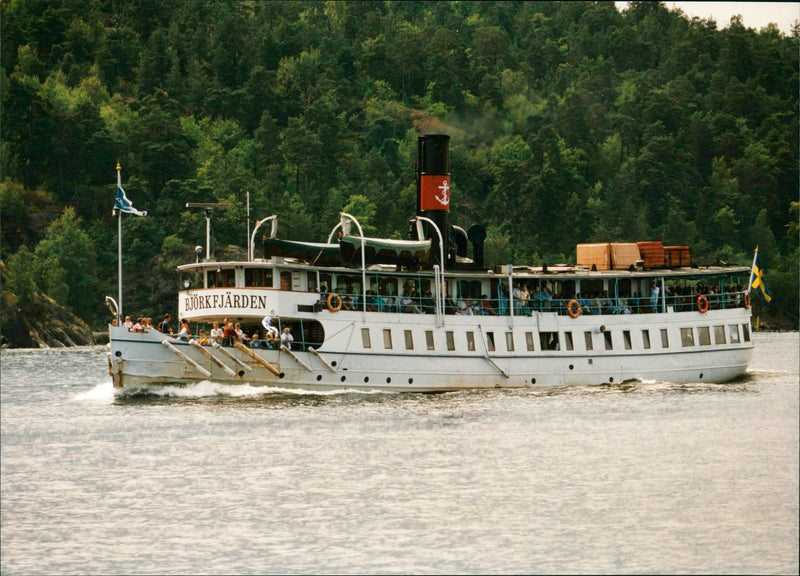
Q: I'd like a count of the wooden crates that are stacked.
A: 4